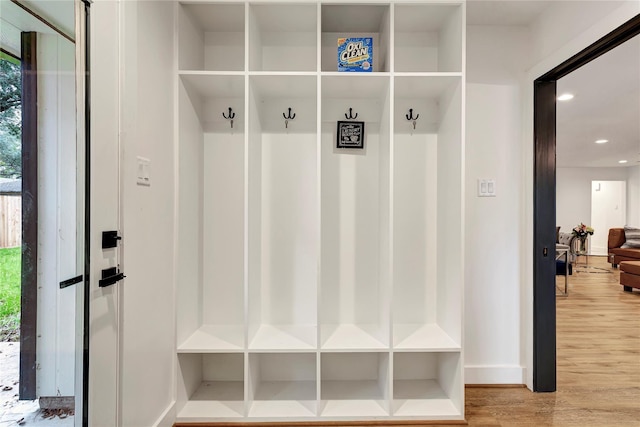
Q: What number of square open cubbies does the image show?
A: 8